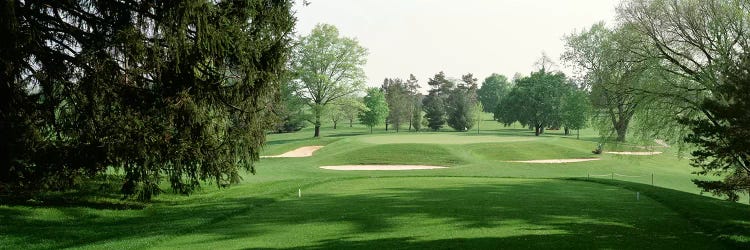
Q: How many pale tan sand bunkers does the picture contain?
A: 4